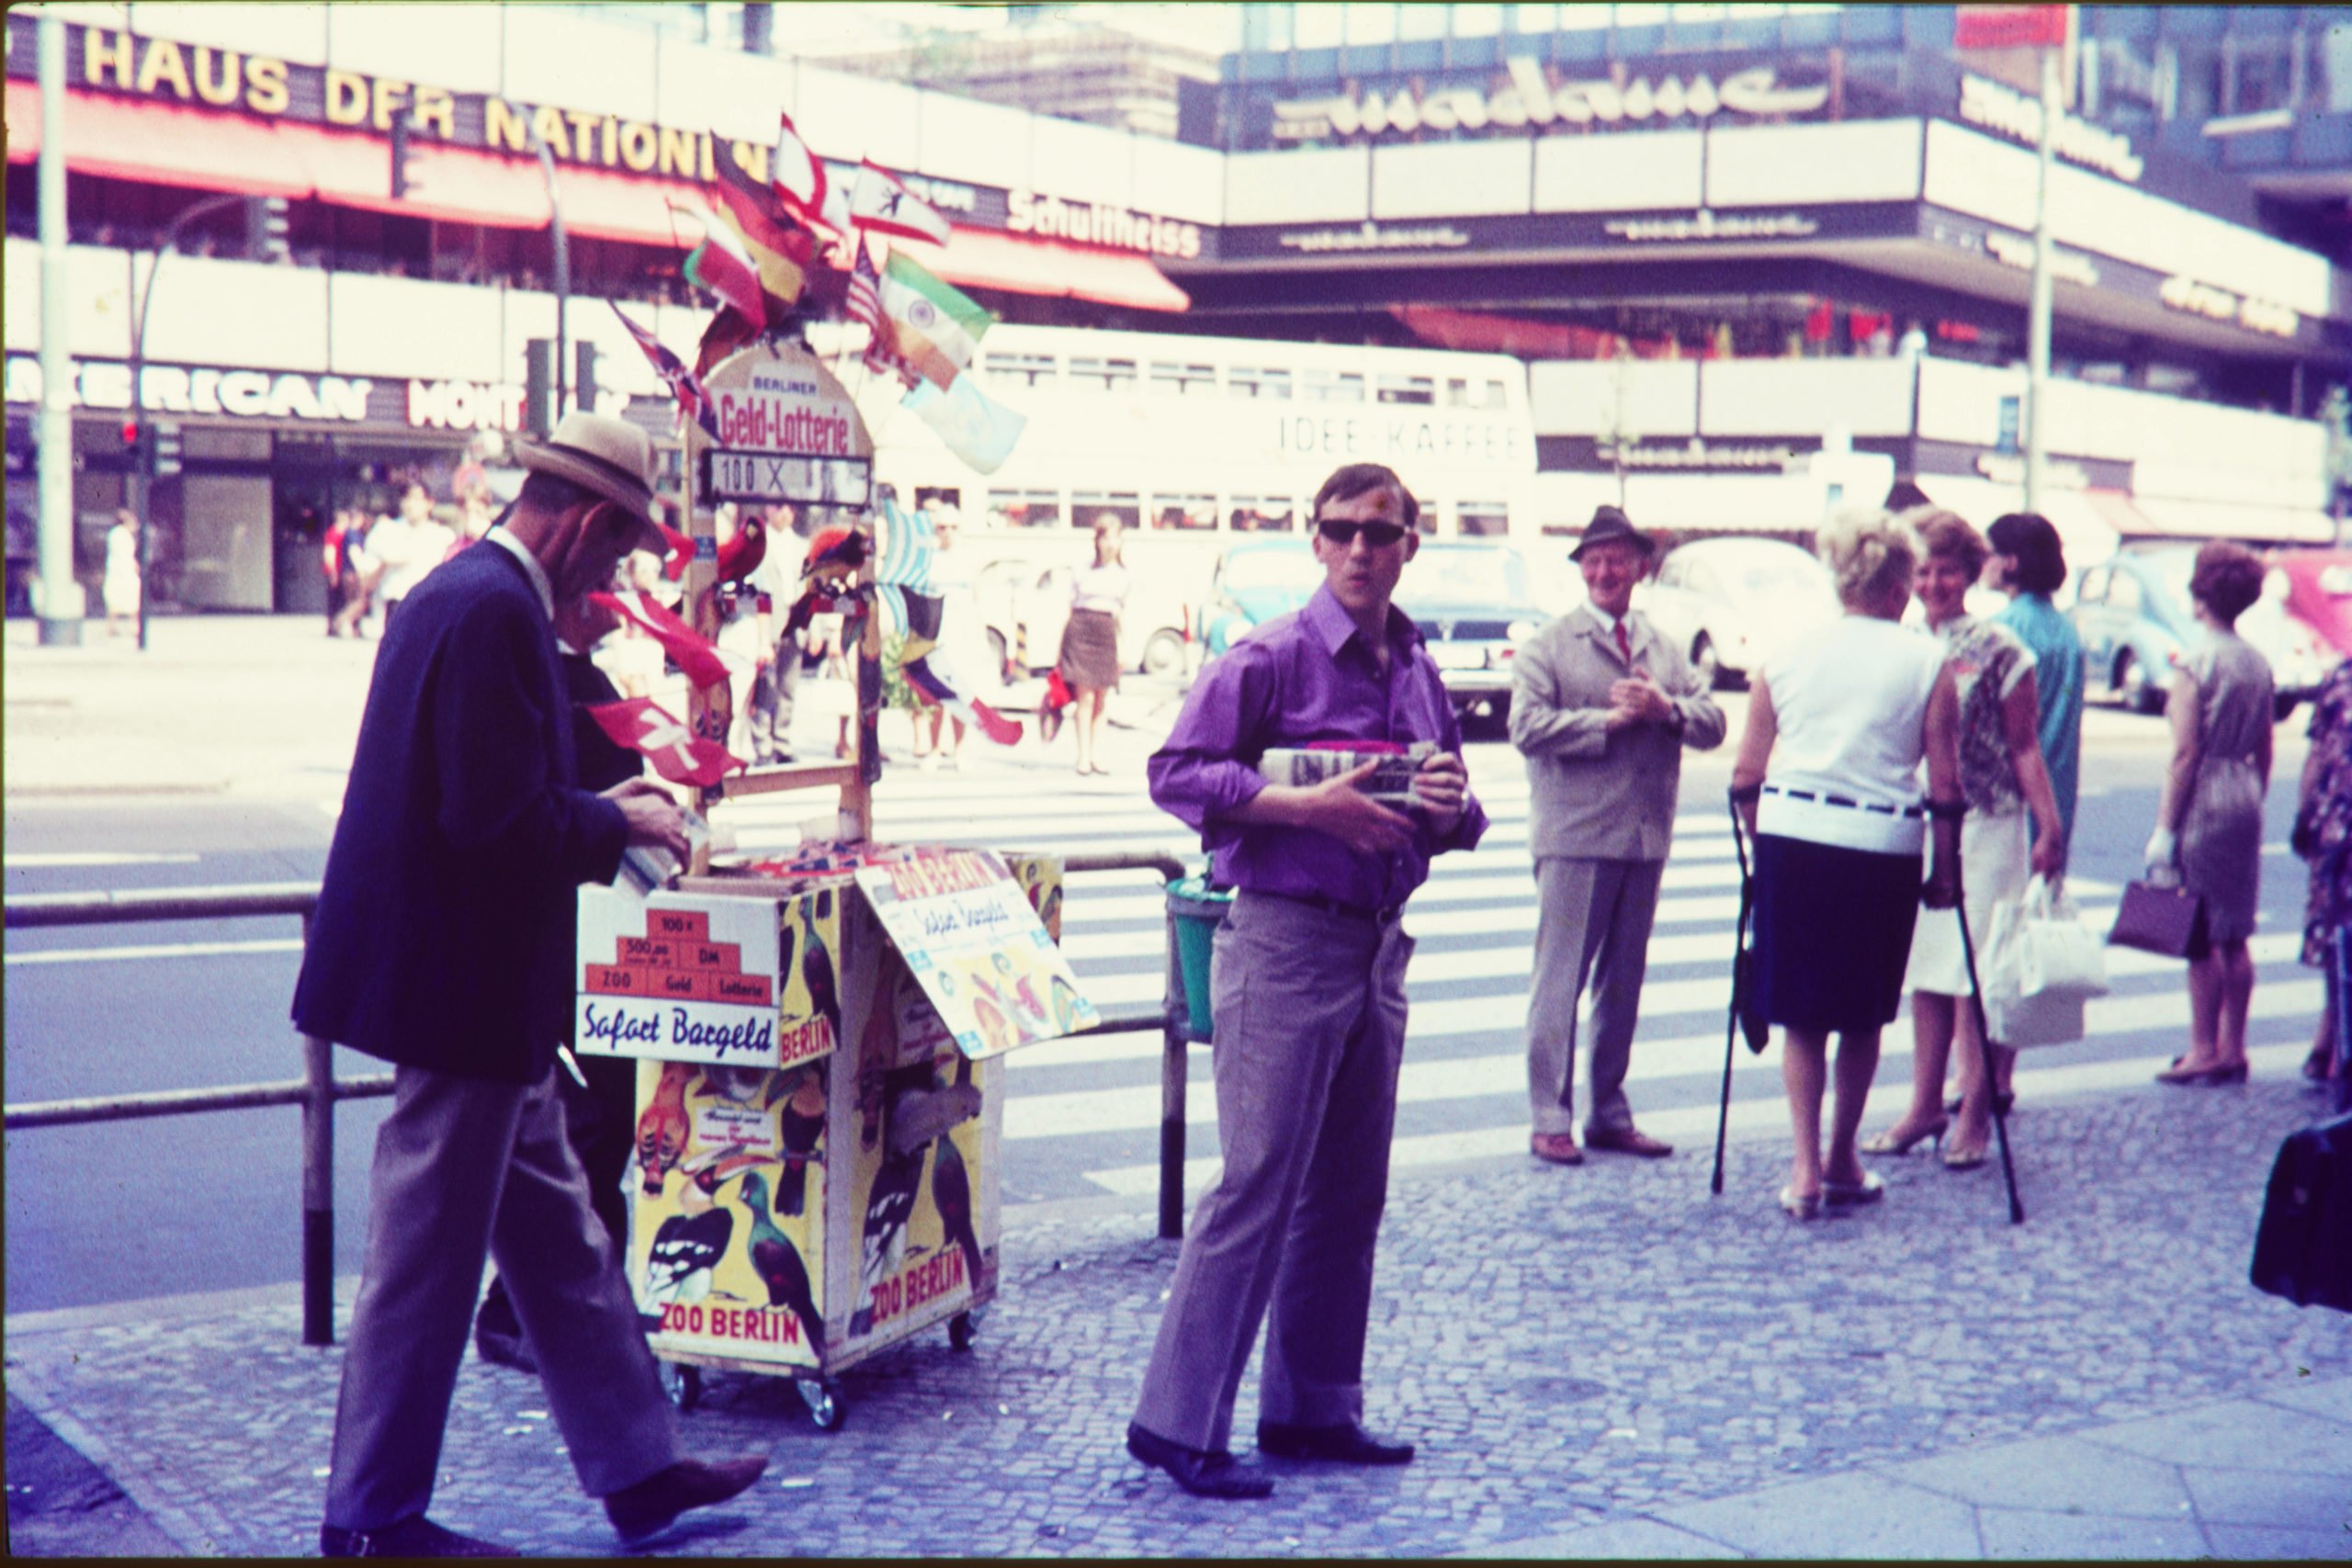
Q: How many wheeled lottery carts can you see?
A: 1